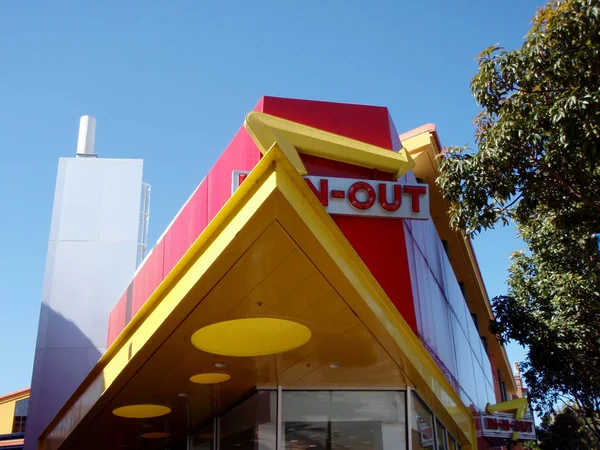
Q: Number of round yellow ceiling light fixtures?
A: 4